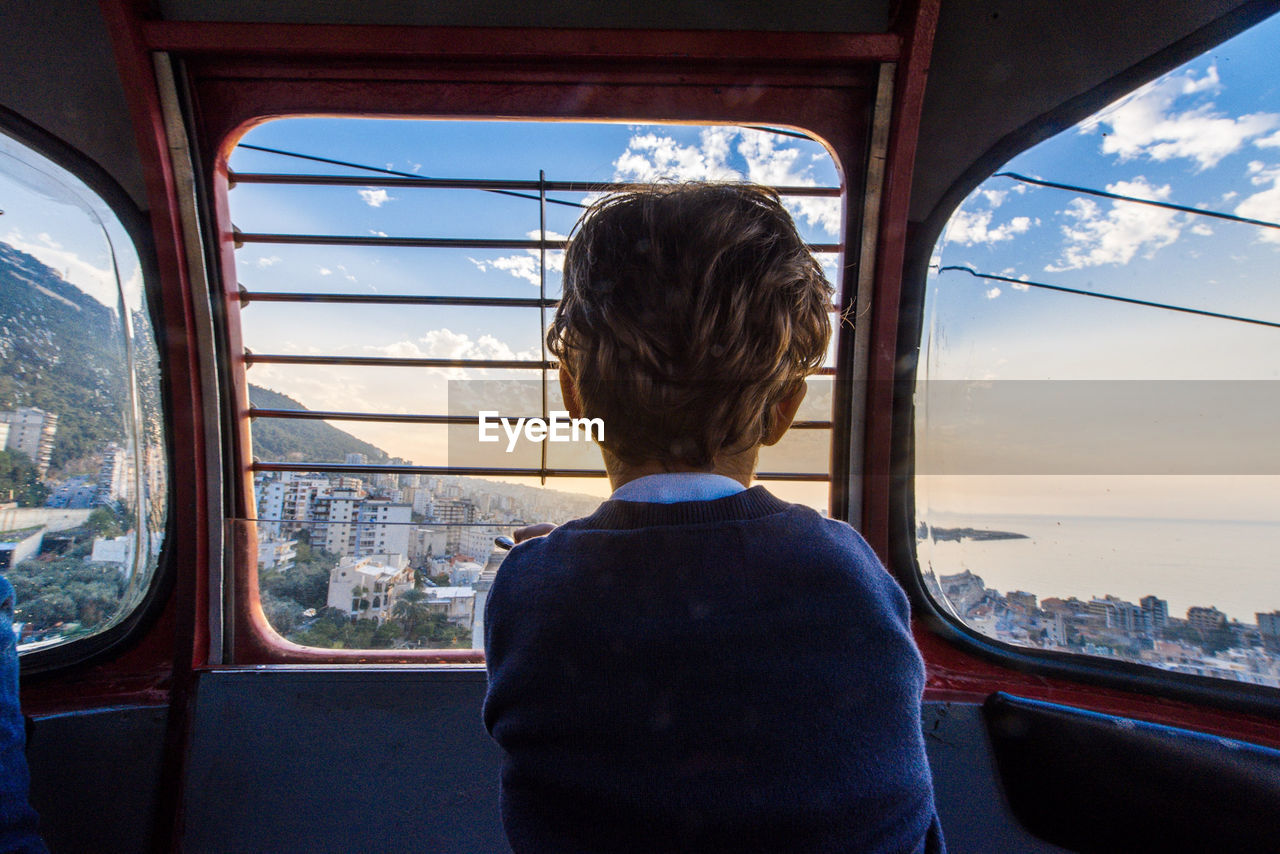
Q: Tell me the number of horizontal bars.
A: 6